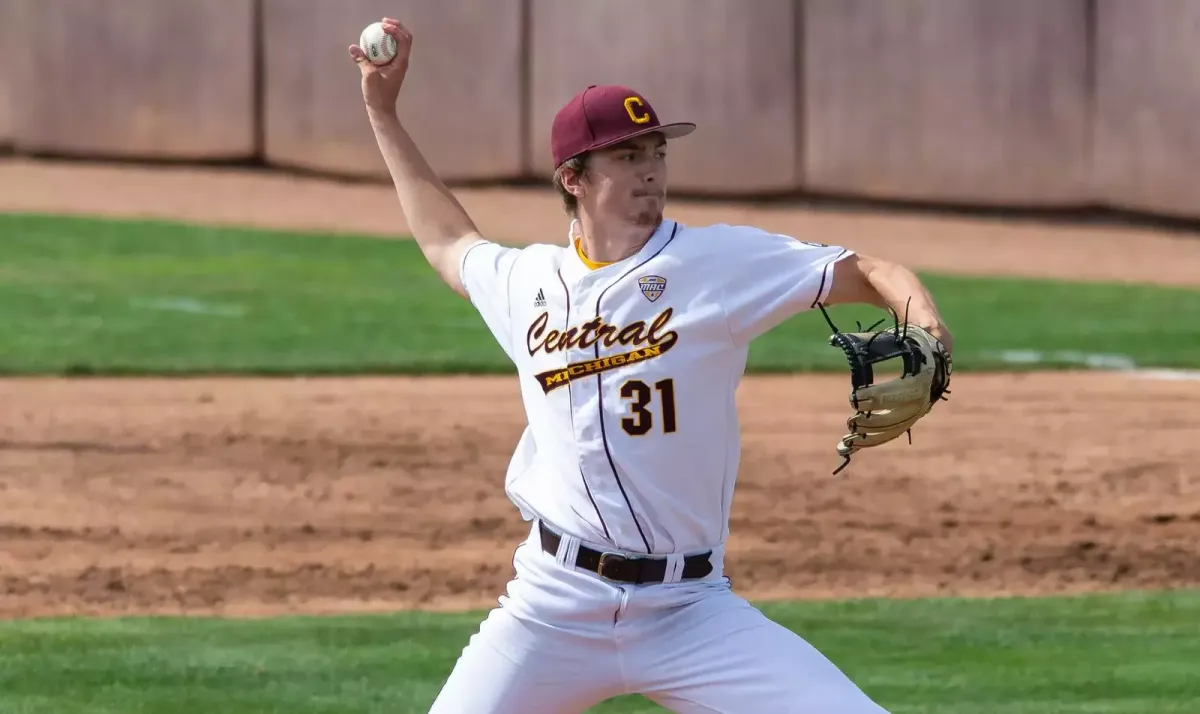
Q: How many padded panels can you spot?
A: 5